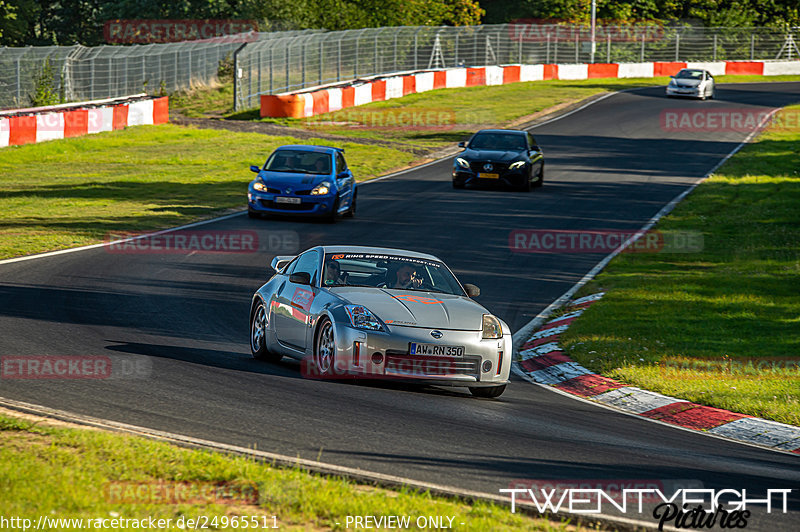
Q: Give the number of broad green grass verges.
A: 3